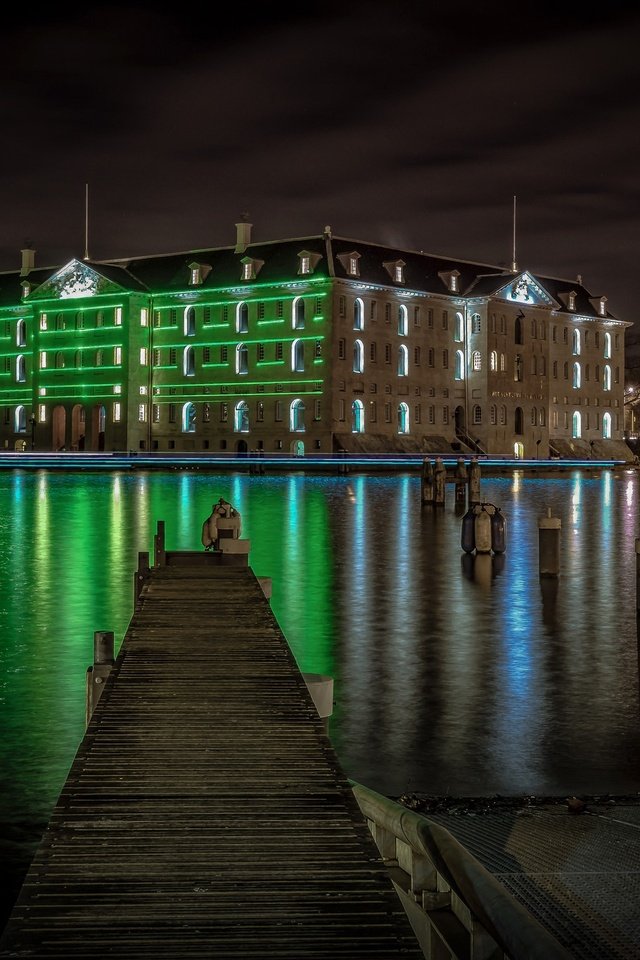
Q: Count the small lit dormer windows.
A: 9